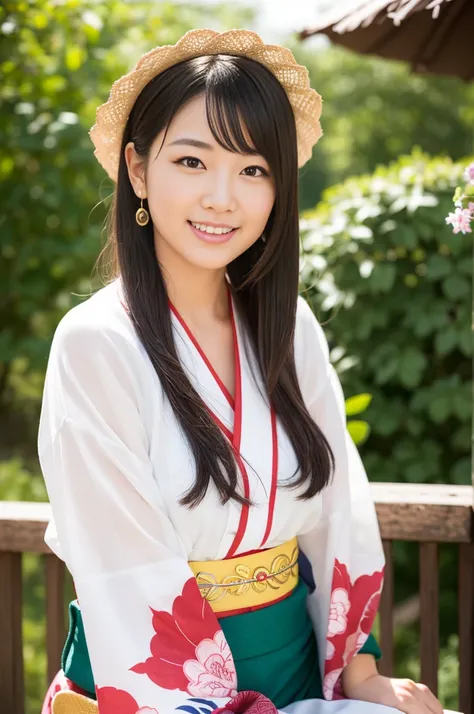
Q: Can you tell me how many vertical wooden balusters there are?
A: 5